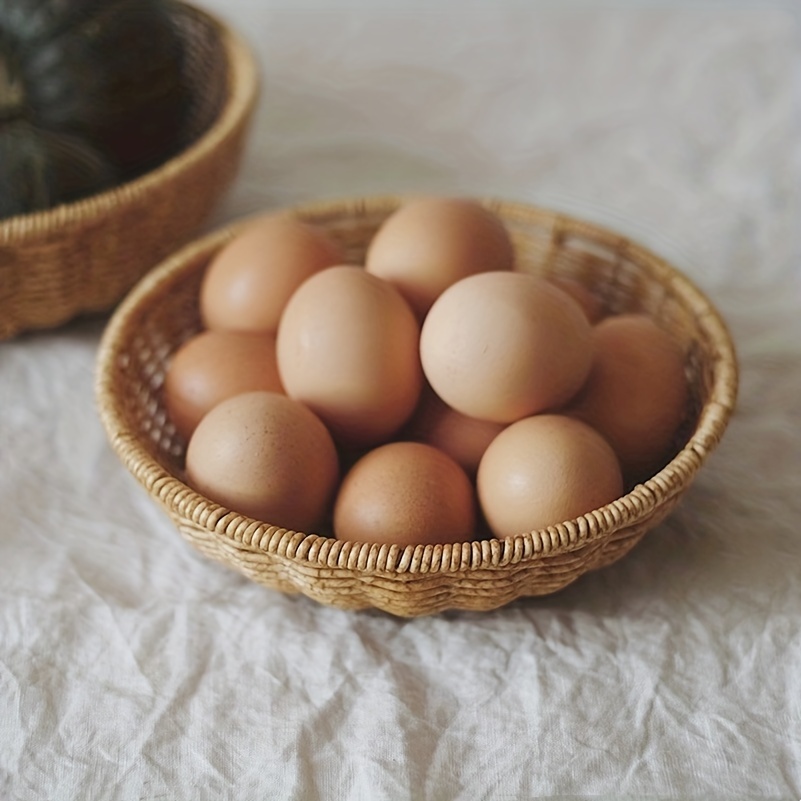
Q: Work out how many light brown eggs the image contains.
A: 11